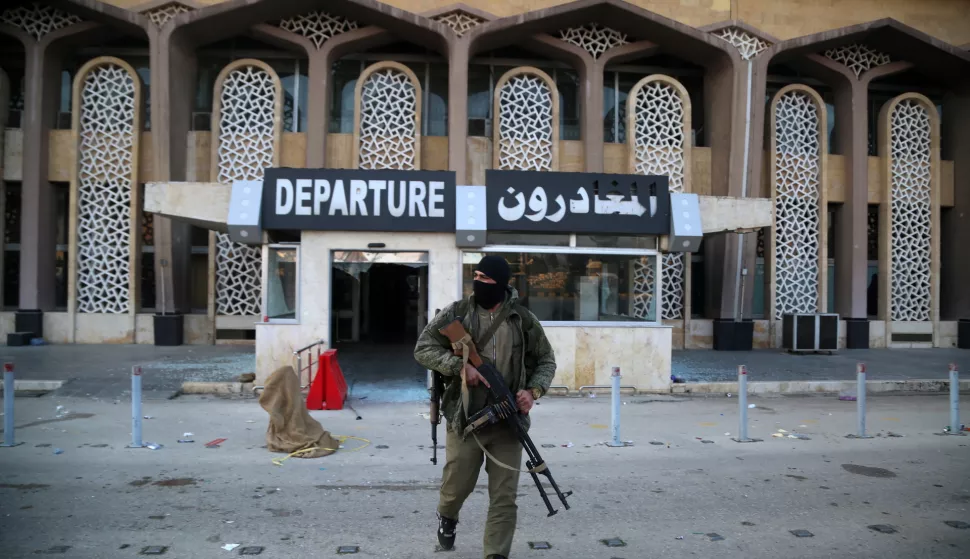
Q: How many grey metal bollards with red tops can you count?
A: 6